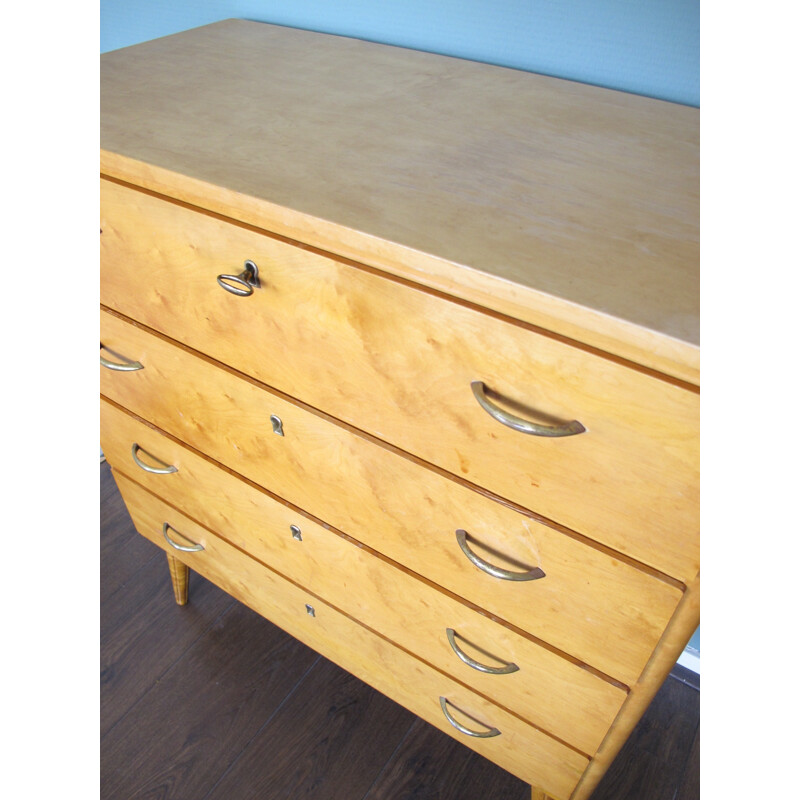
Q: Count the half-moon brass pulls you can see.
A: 7